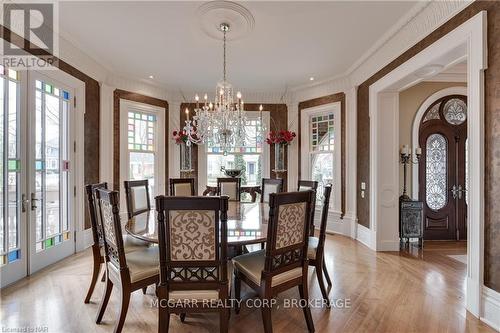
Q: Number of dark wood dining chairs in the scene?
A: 10